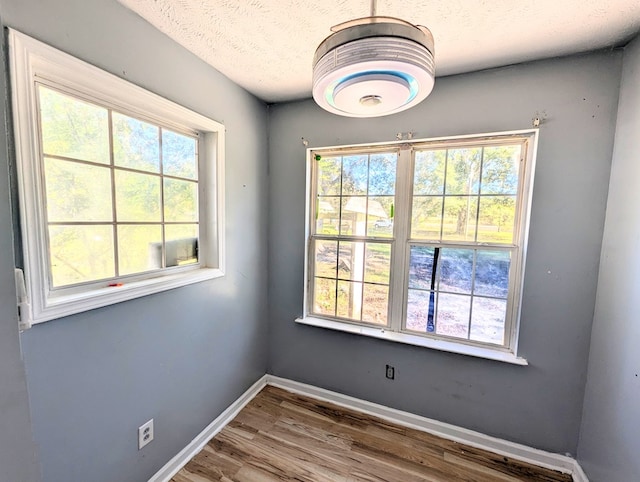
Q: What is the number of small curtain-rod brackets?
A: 4